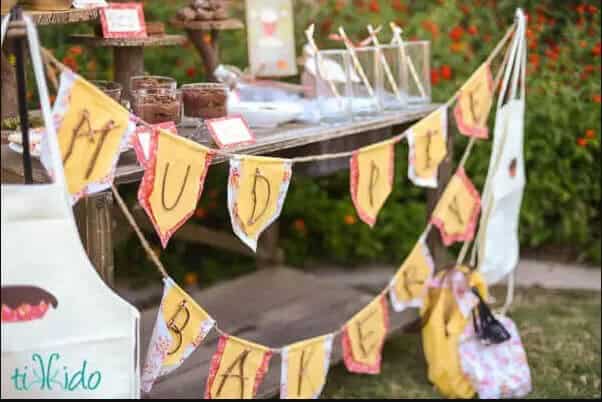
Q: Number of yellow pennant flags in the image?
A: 12